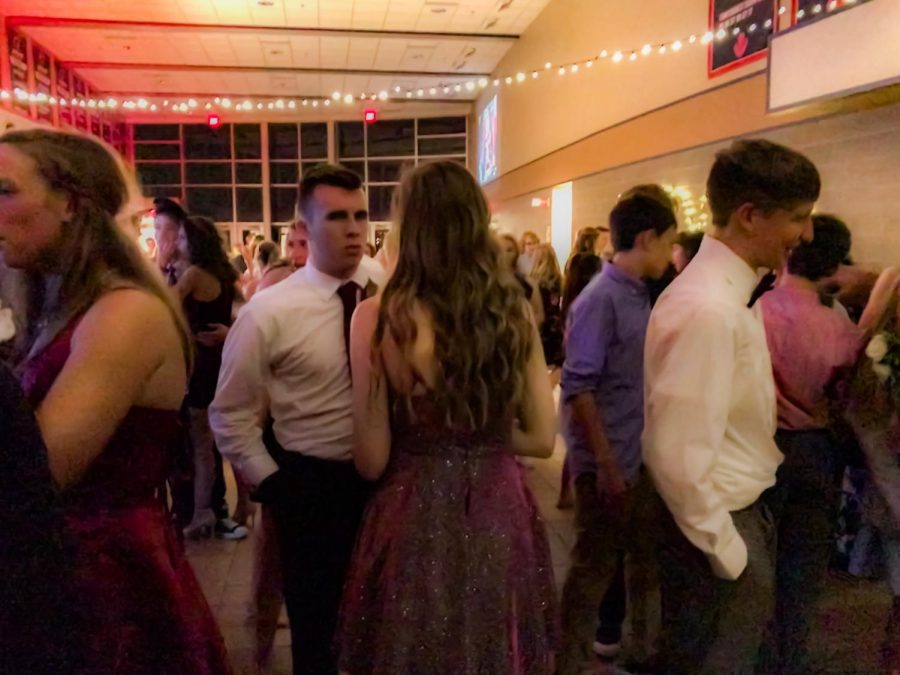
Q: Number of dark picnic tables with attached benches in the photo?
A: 0